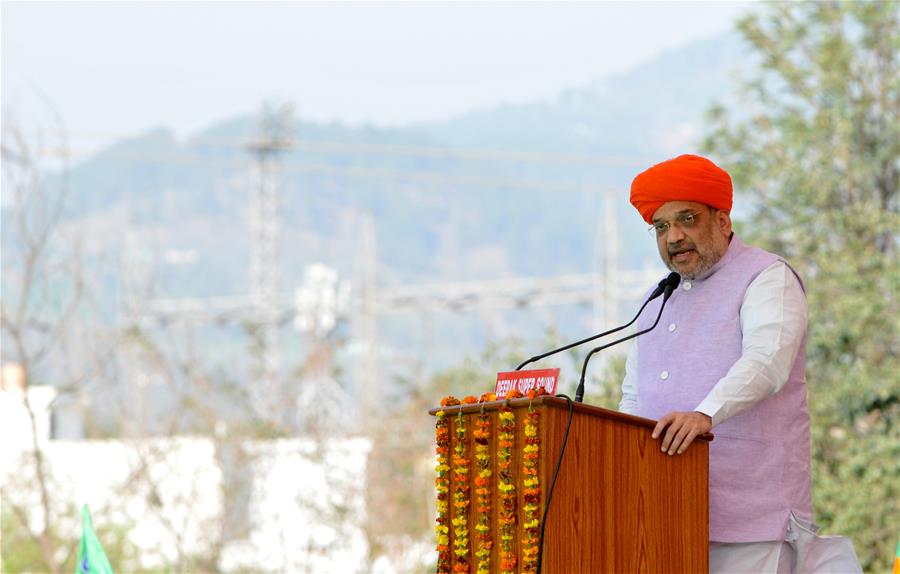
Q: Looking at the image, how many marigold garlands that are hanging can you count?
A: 5